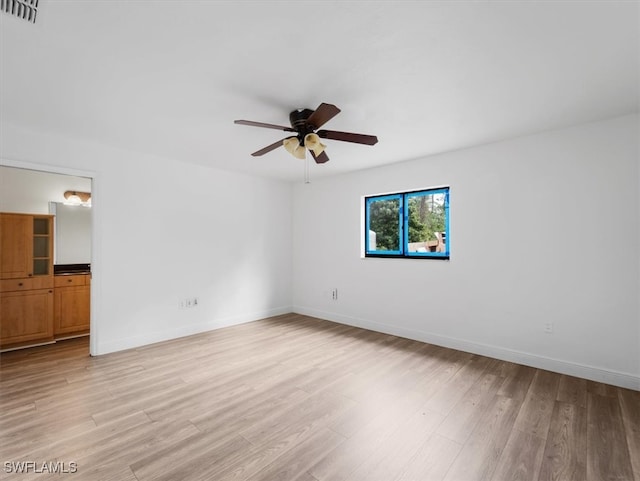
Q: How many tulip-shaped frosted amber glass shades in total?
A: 4